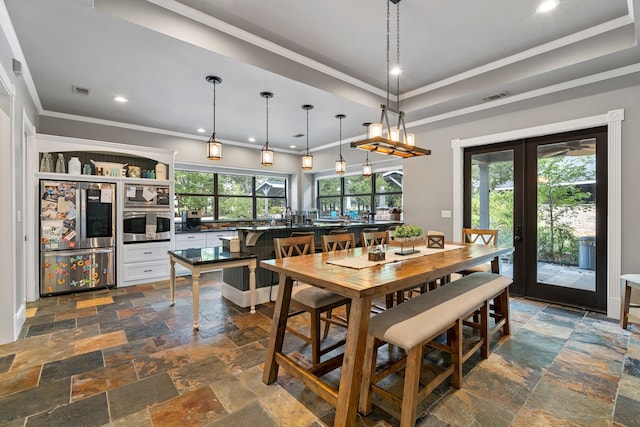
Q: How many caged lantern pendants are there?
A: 5